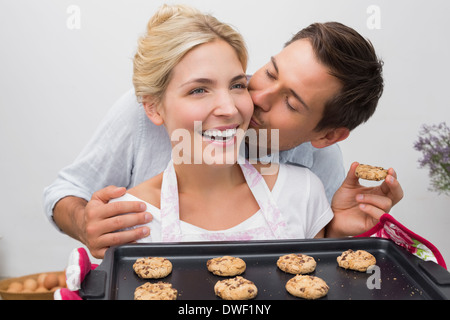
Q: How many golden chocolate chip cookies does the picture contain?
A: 8